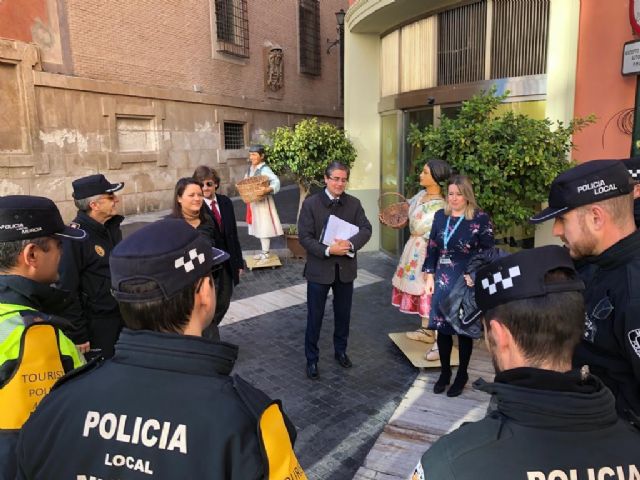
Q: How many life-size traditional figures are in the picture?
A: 2